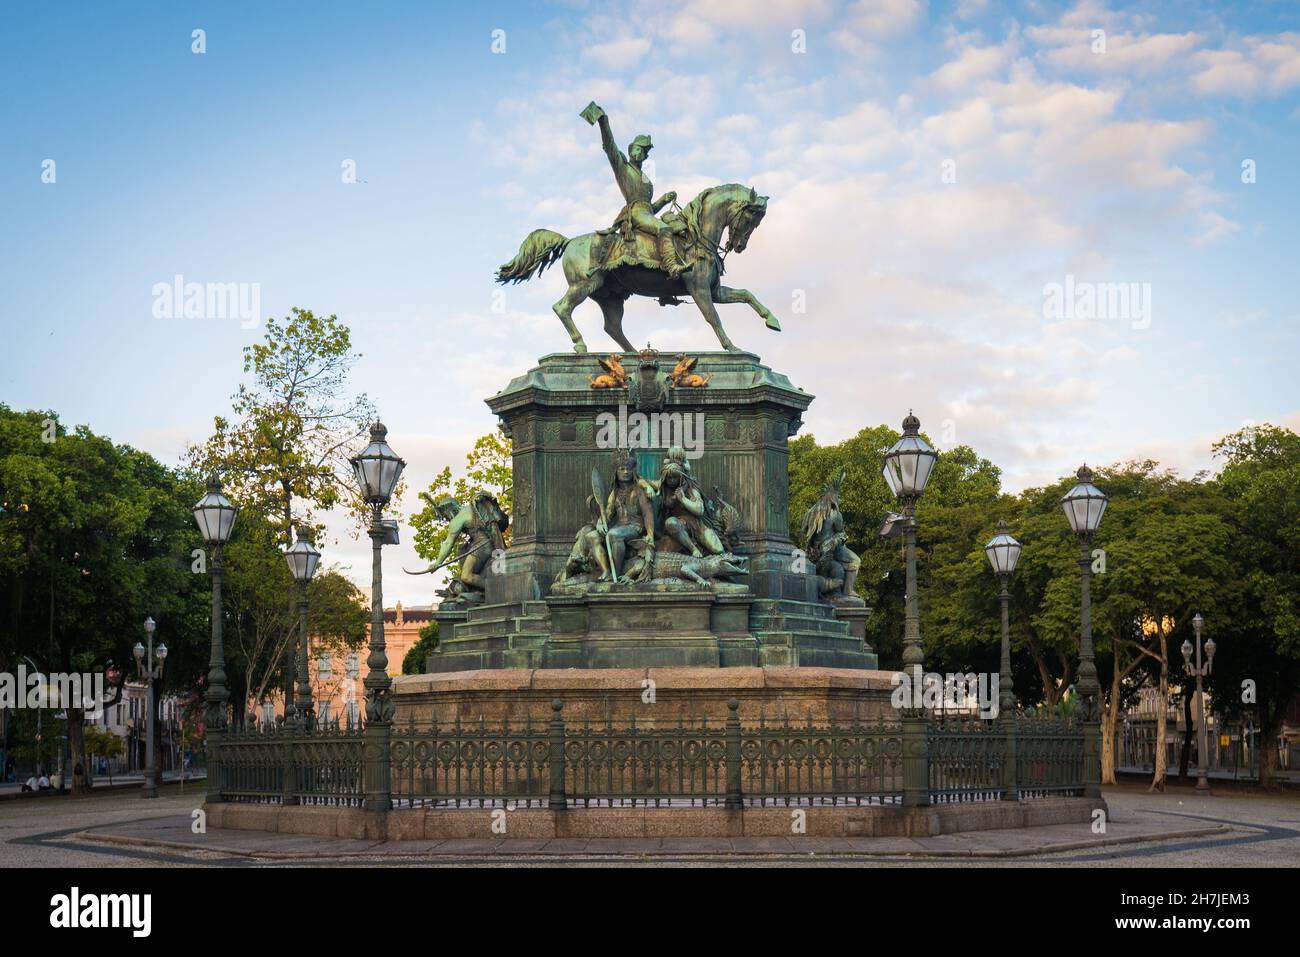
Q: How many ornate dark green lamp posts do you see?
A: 6